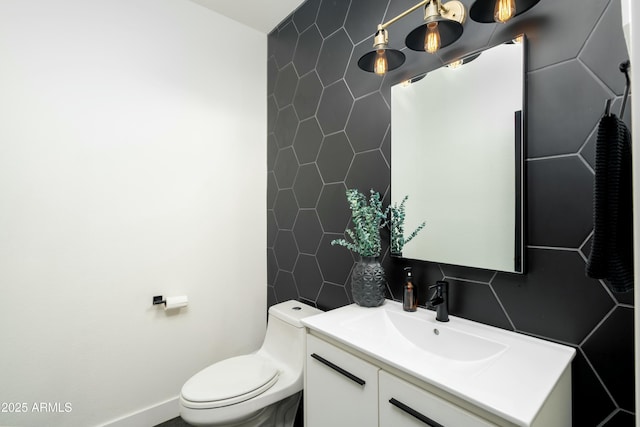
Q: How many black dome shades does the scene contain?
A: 3